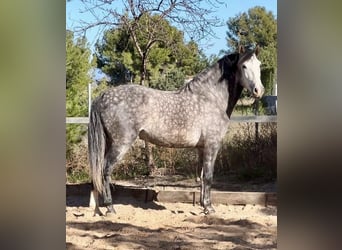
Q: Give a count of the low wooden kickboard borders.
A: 1